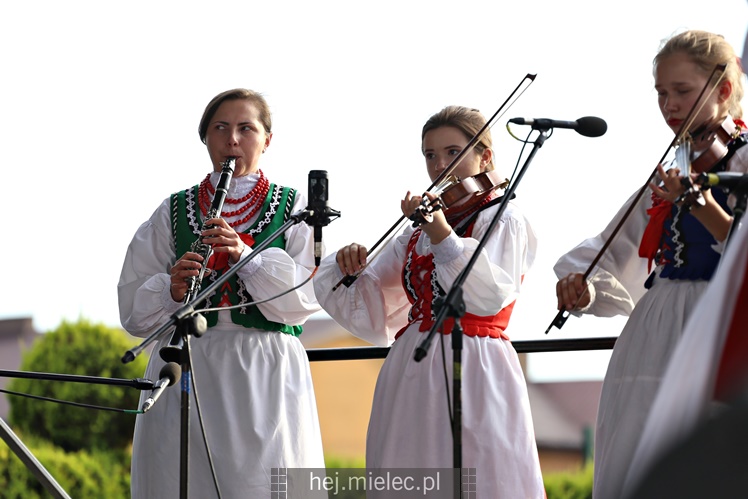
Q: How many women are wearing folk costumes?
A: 3